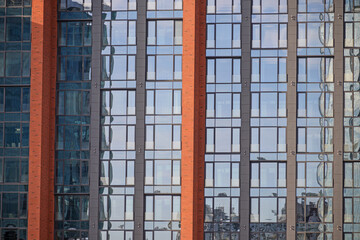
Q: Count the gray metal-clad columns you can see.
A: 5